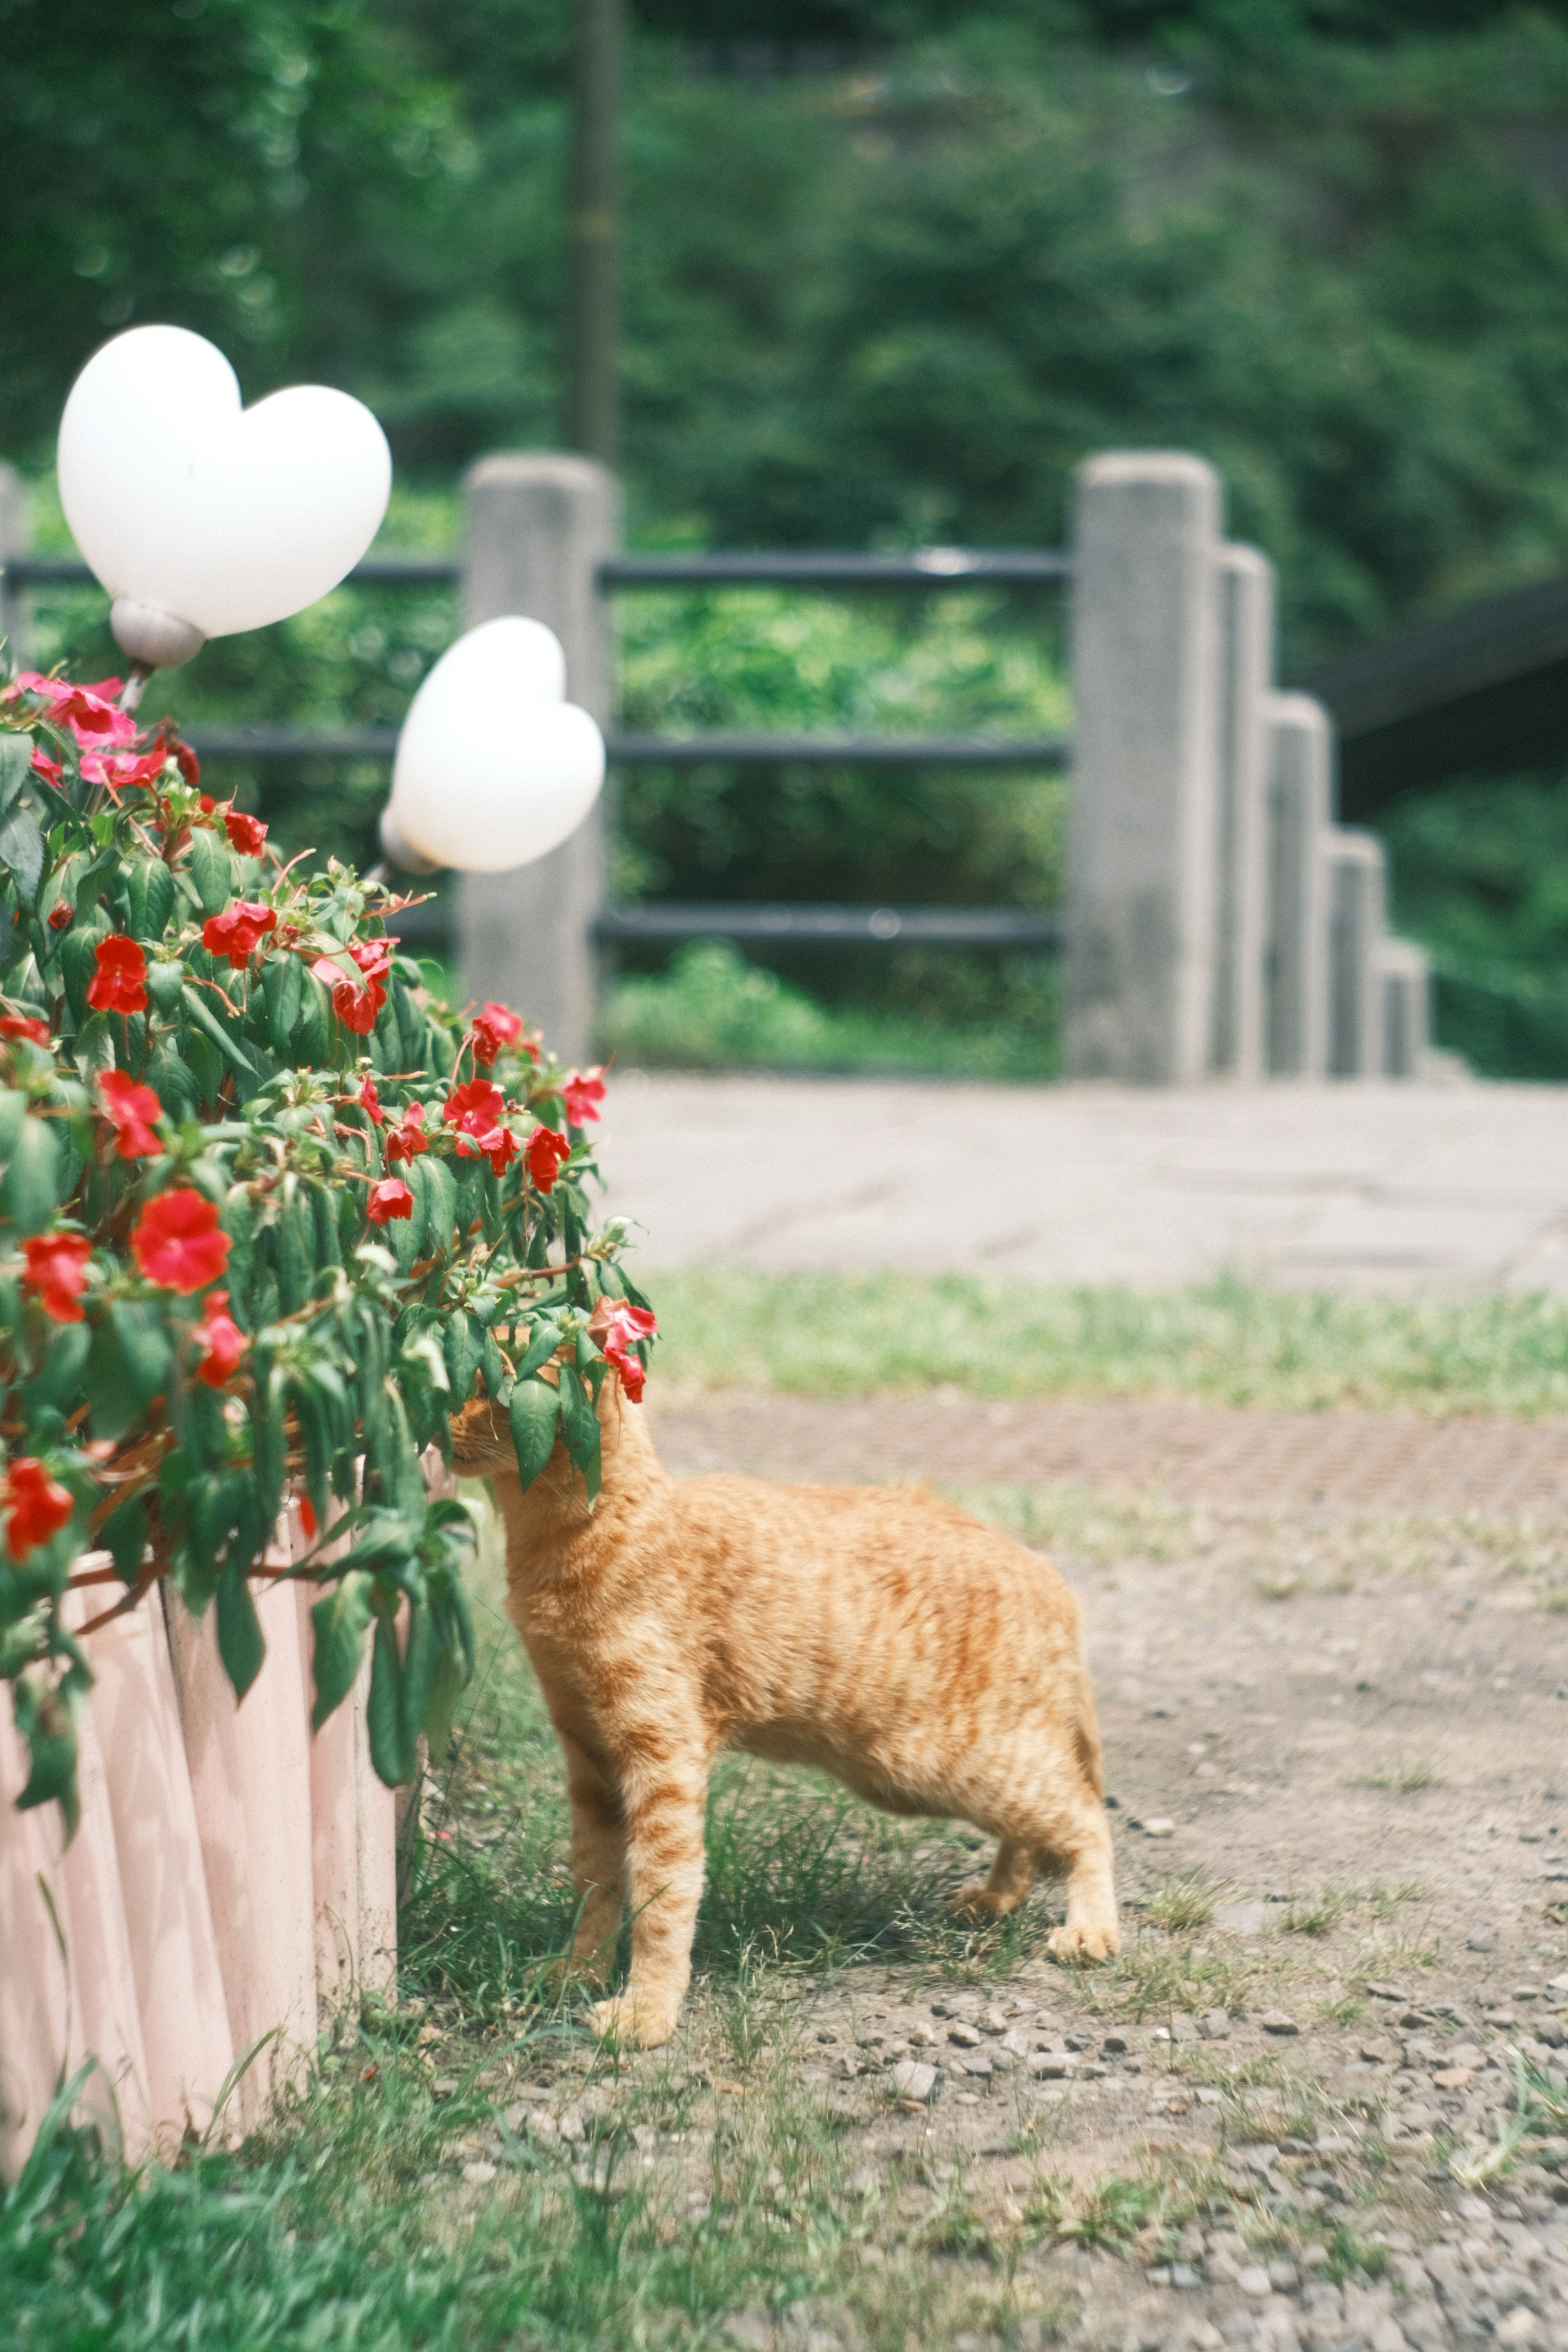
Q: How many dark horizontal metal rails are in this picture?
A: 3